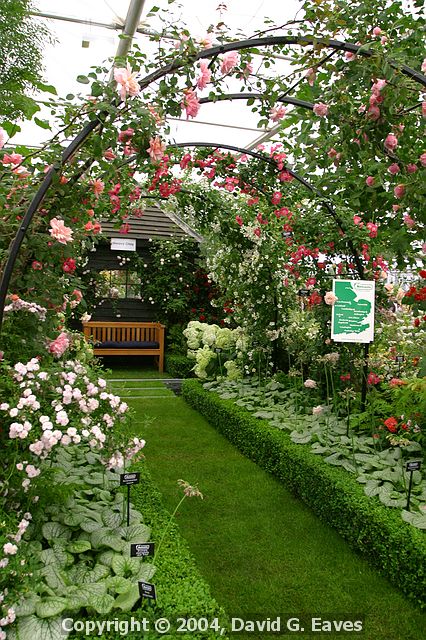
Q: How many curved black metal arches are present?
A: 3